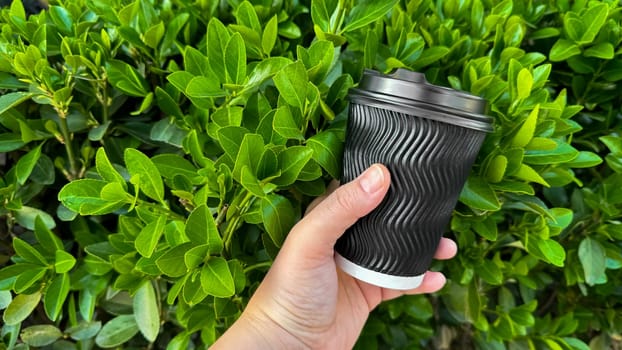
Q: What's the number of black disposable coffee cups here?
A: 1